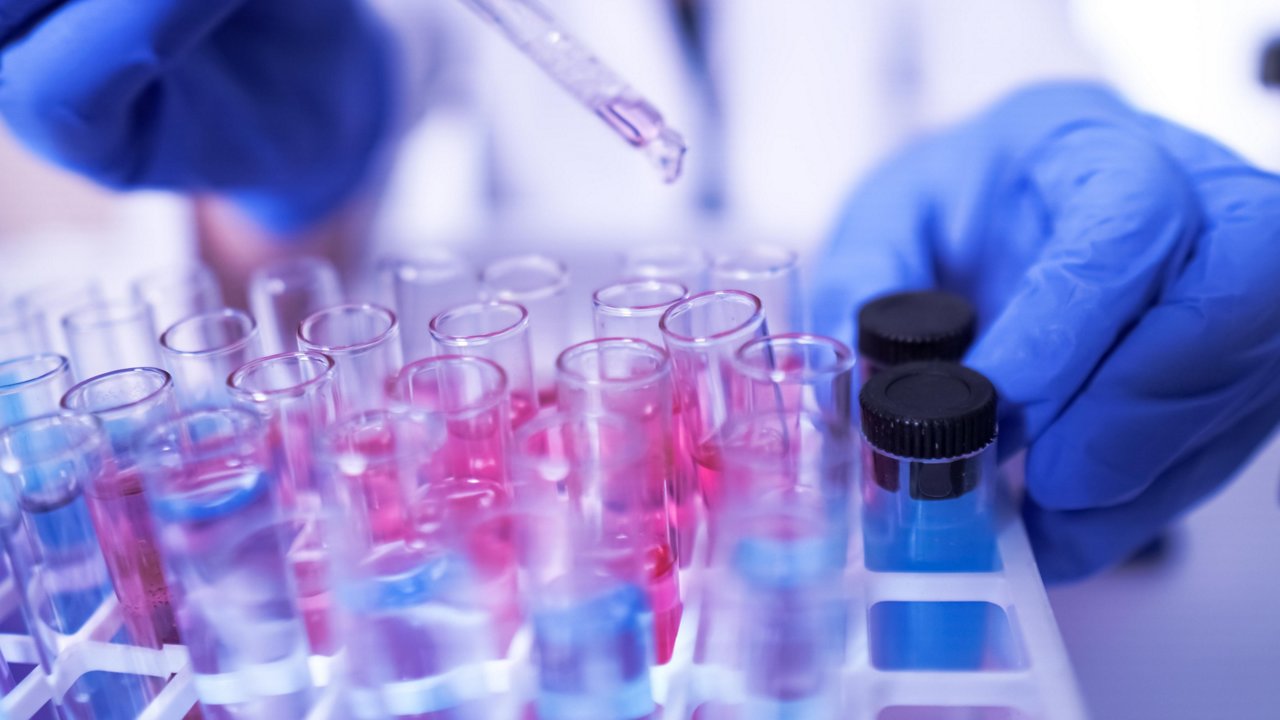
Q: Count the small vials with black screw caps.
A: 2